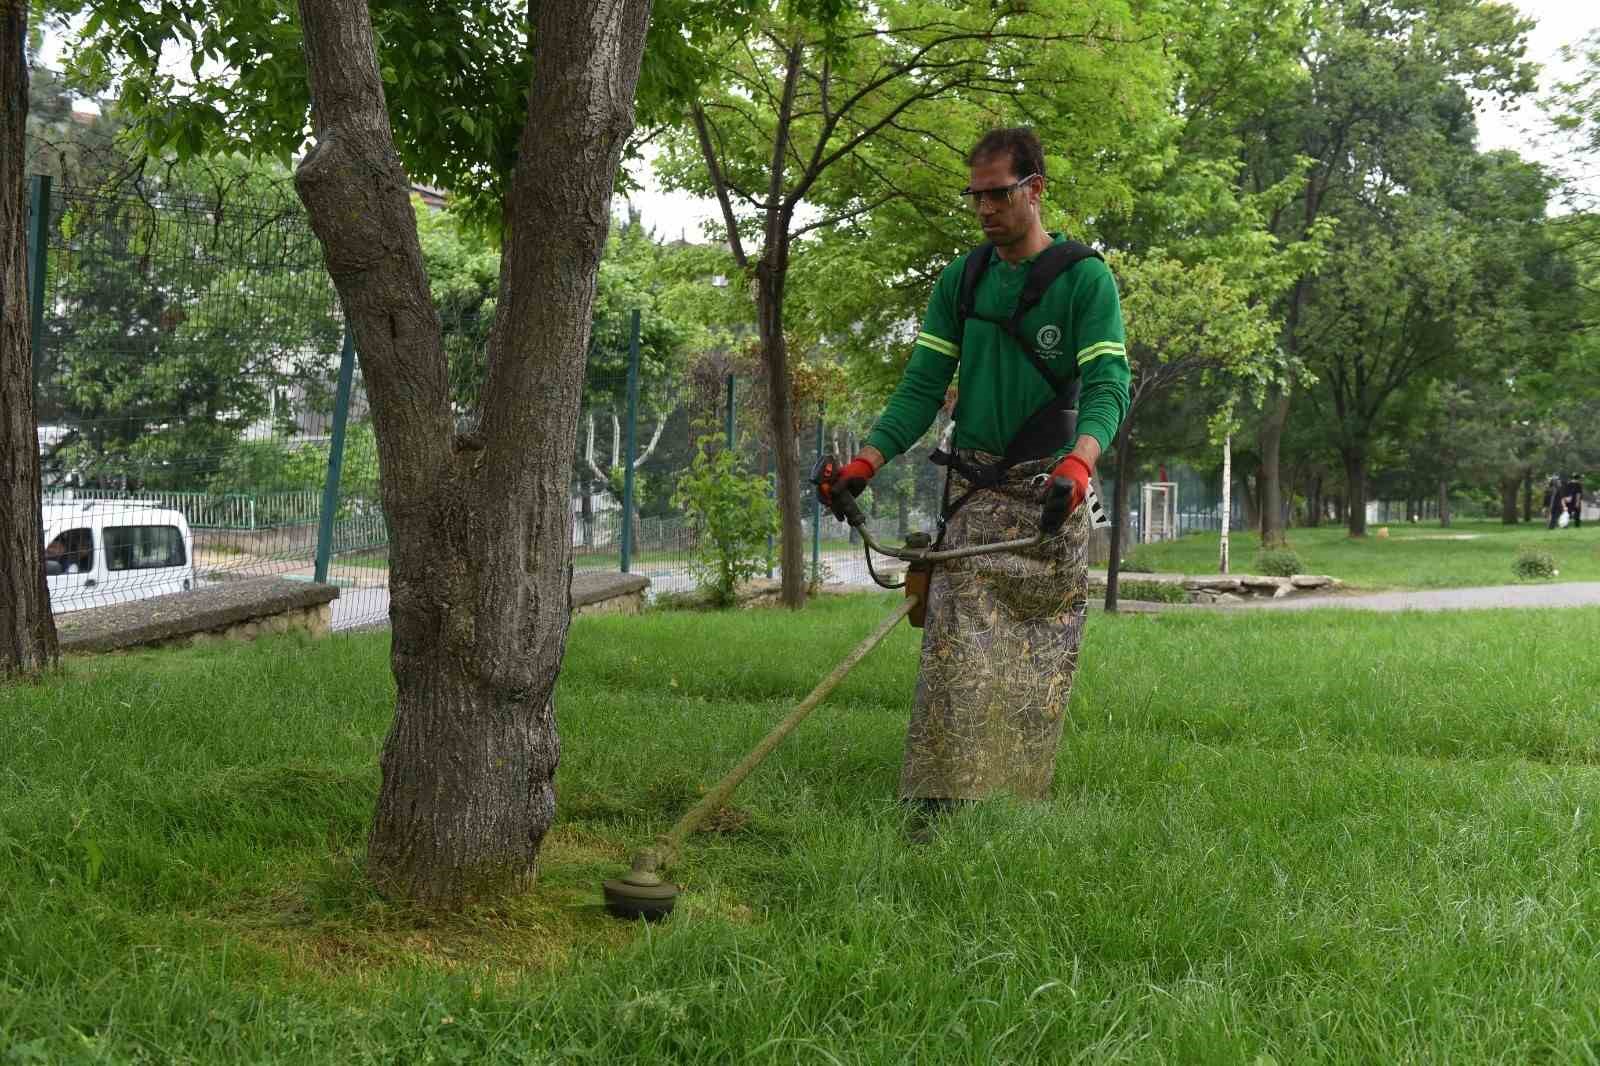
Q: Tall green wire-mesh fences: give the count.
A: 1